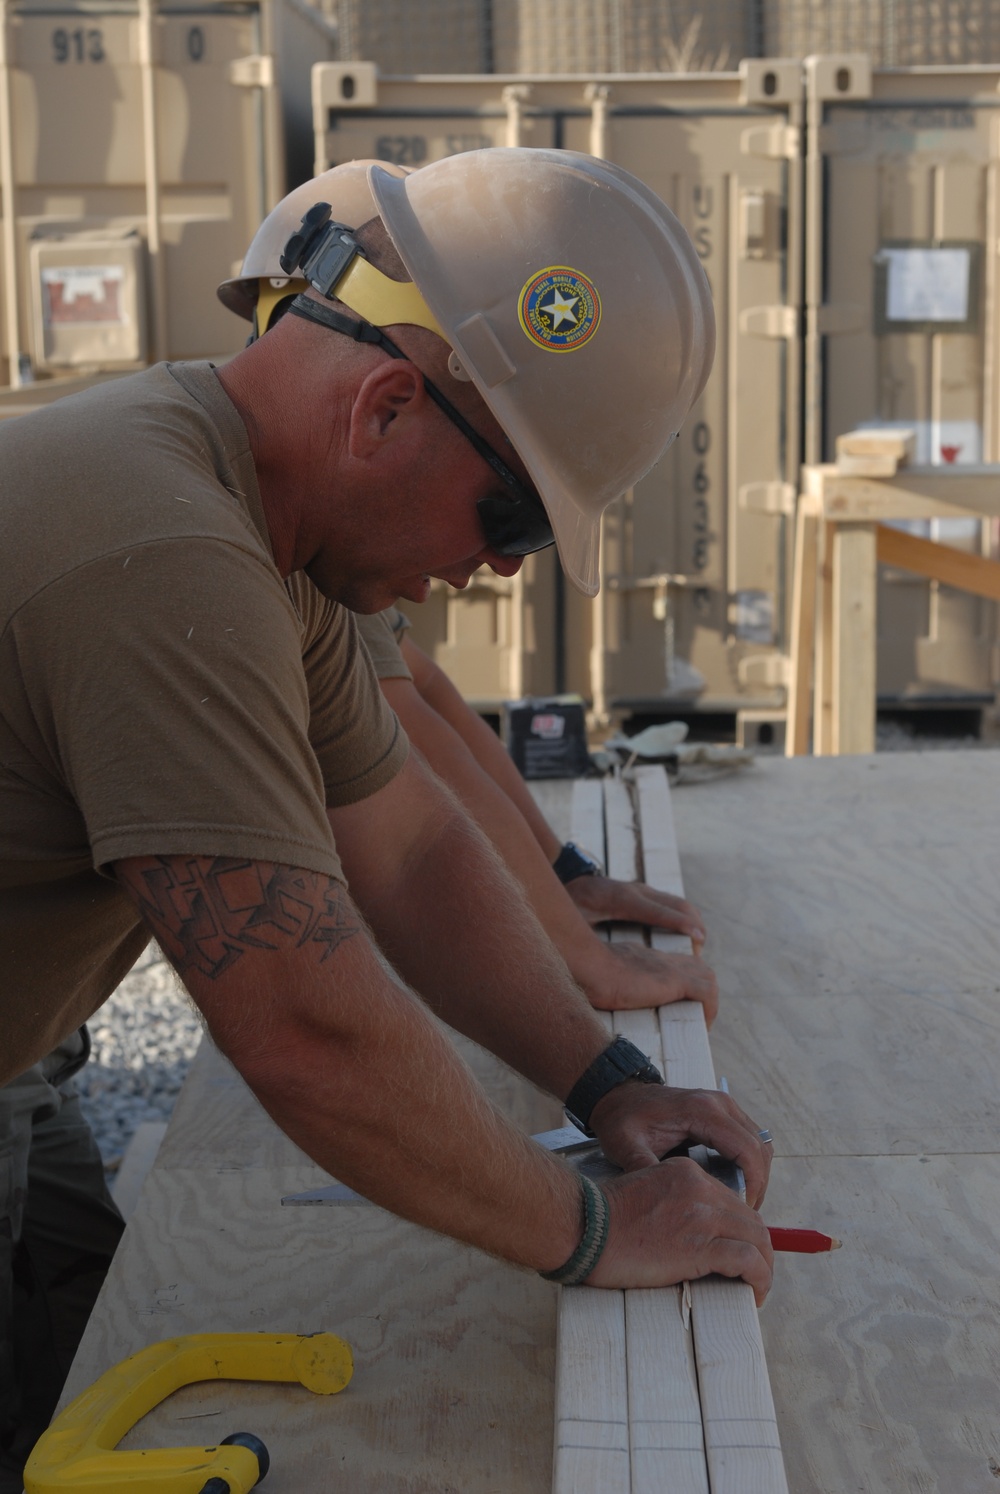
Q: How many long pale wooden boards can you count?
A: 3